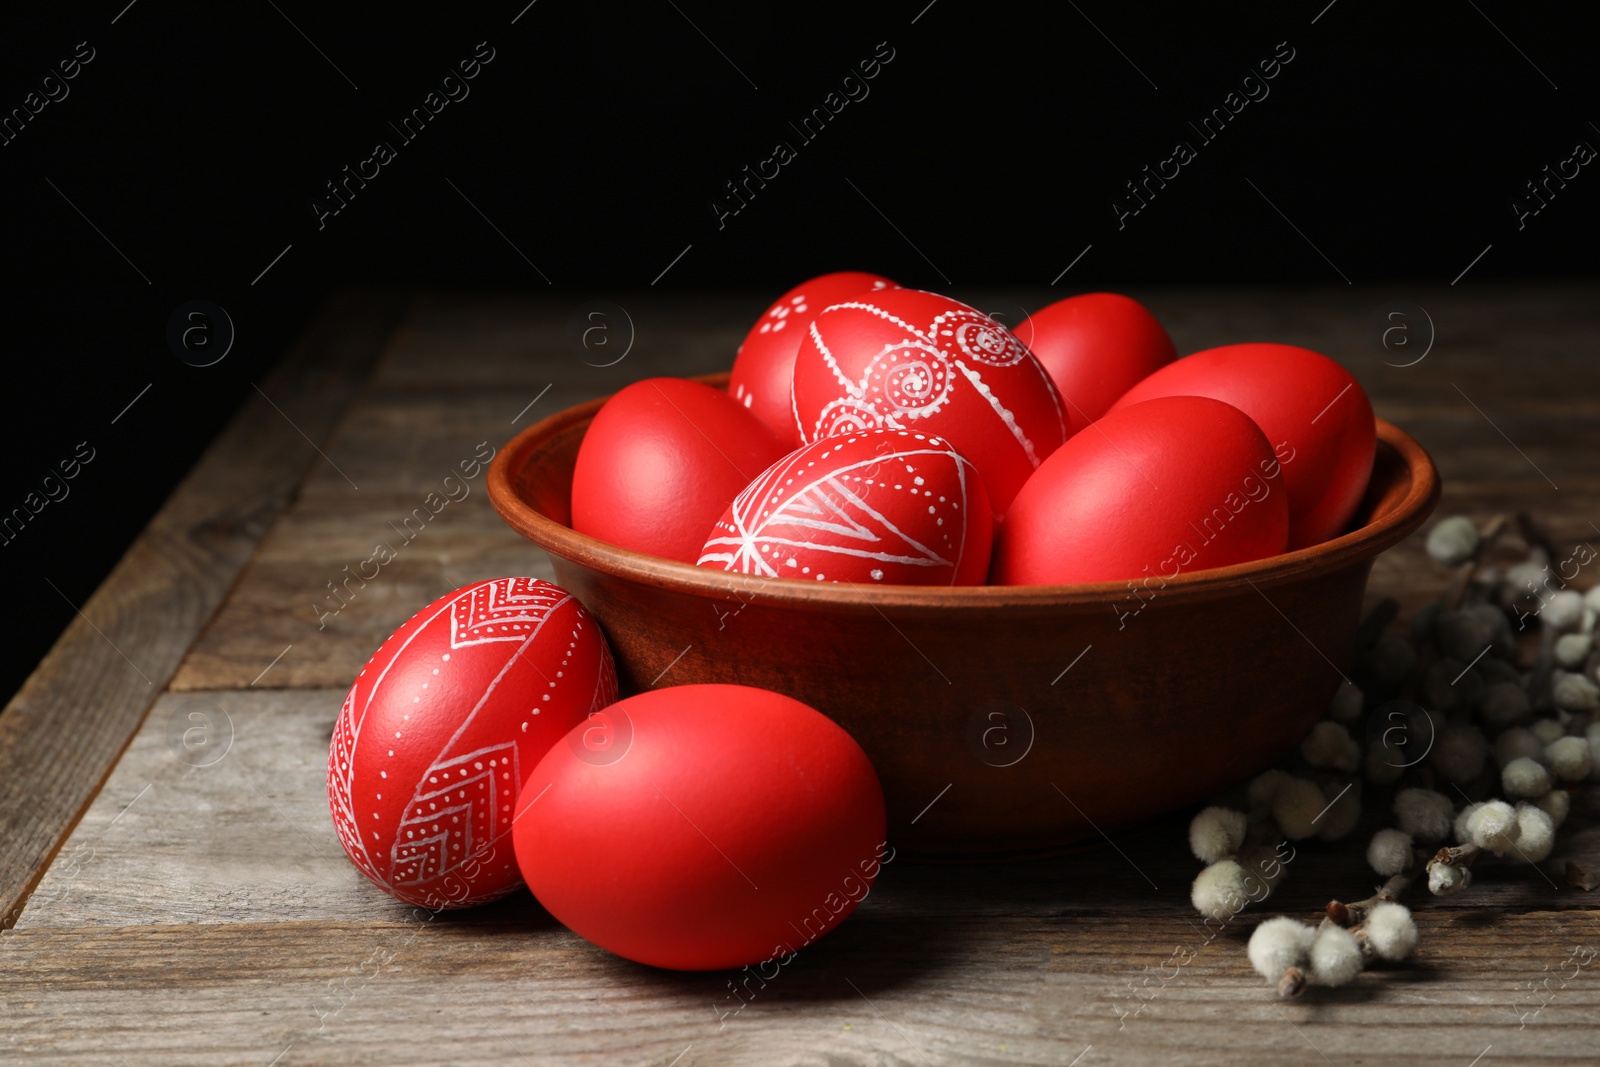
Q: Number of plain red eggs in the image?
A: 5